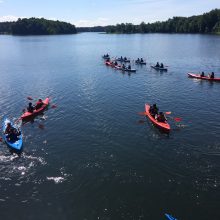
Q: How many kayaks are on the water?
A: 11